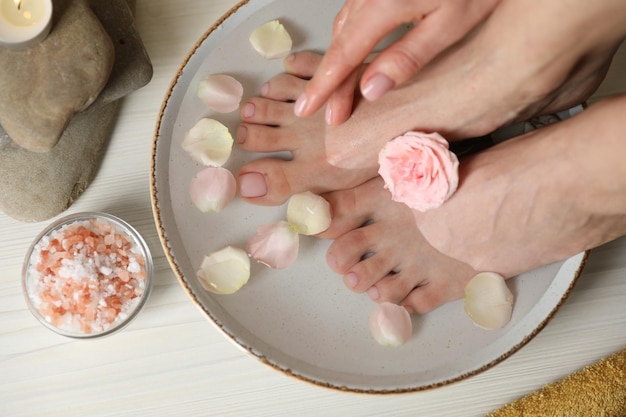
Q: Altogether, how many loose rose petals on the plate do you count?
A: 9